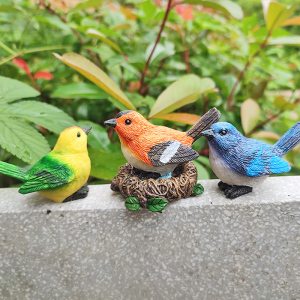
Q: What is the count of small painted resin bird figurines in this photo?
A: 3